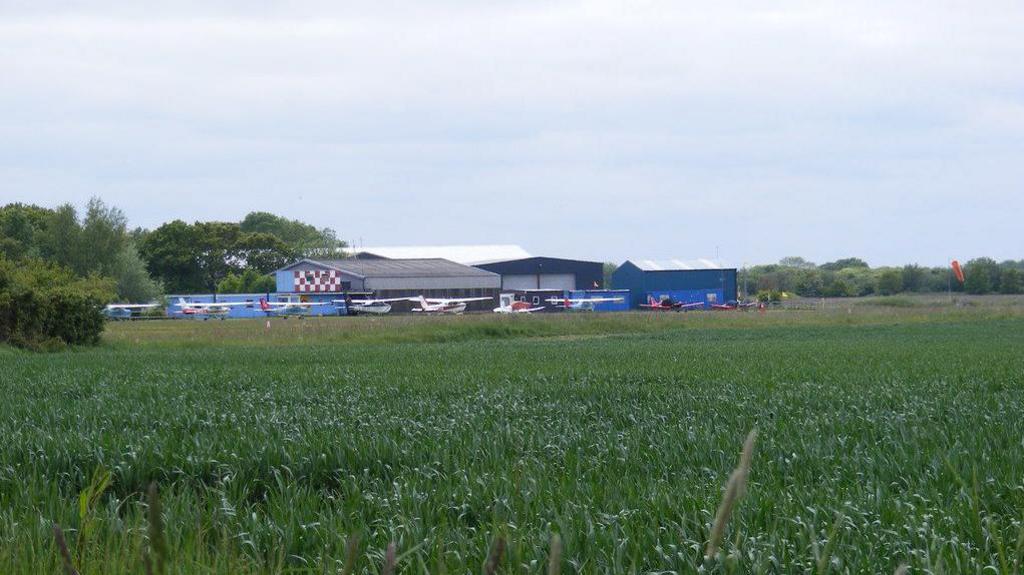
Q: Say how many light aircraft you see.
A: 9